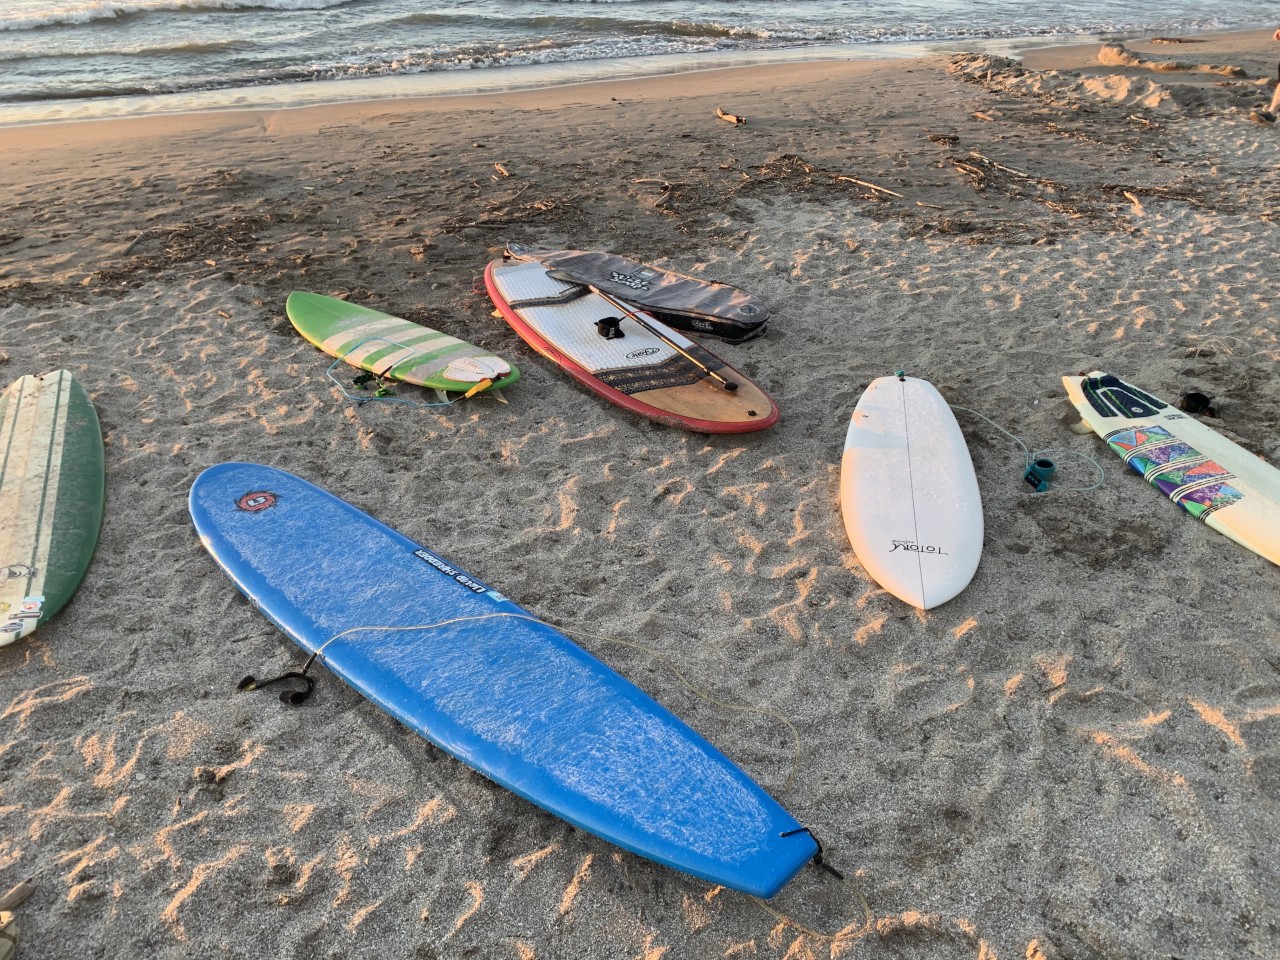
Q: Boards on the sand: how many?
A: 6